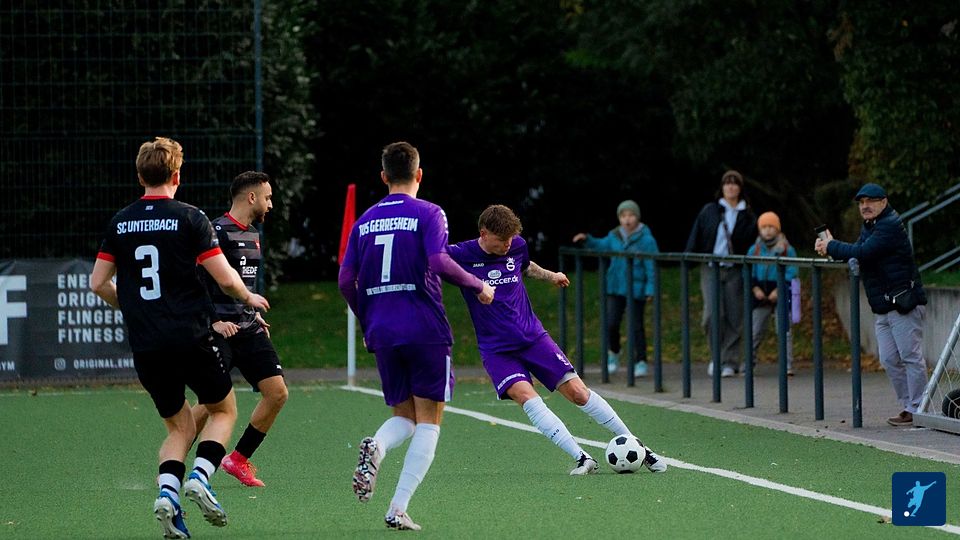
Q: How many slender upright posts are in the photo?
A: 11